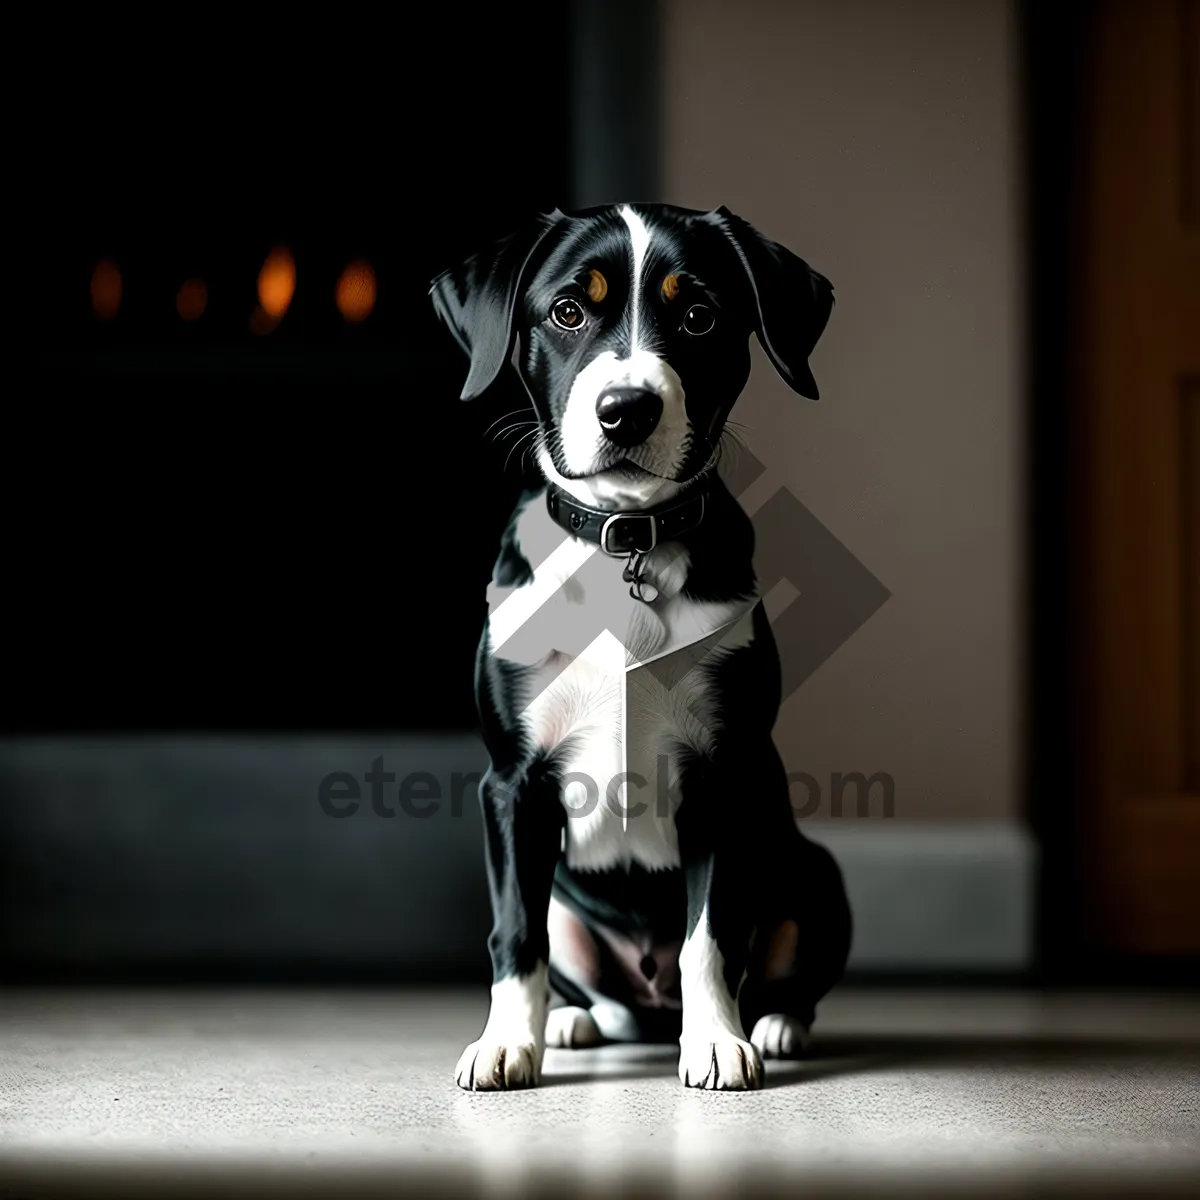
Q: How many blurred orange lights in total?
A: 4